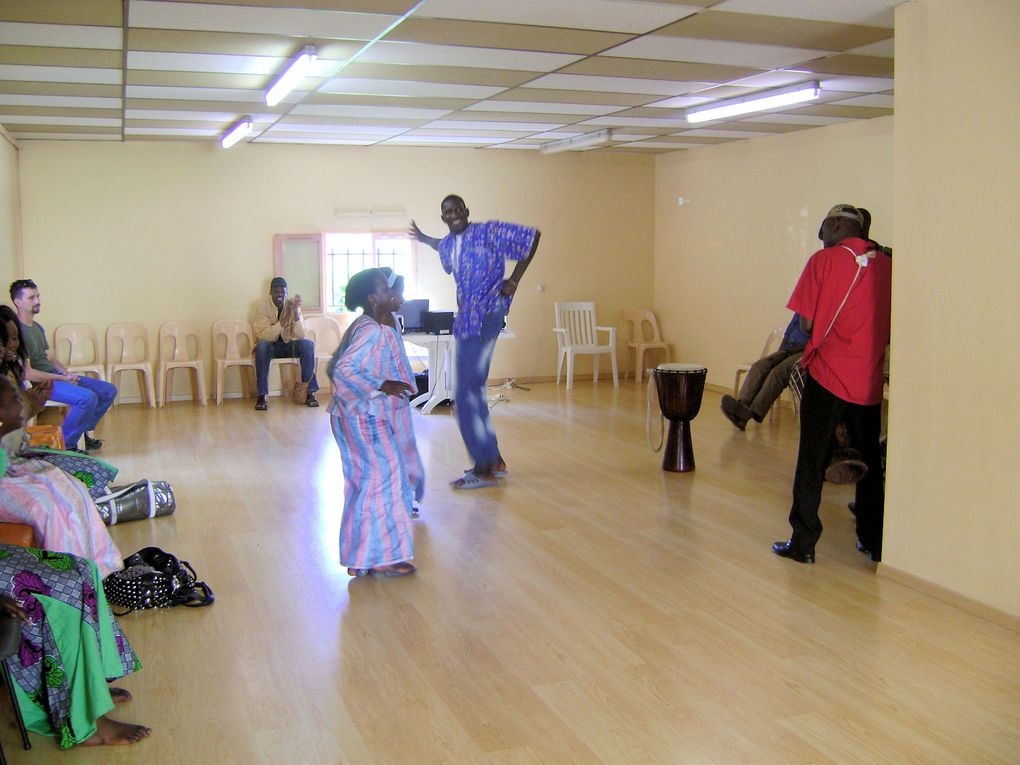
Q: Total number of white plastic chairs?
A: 1